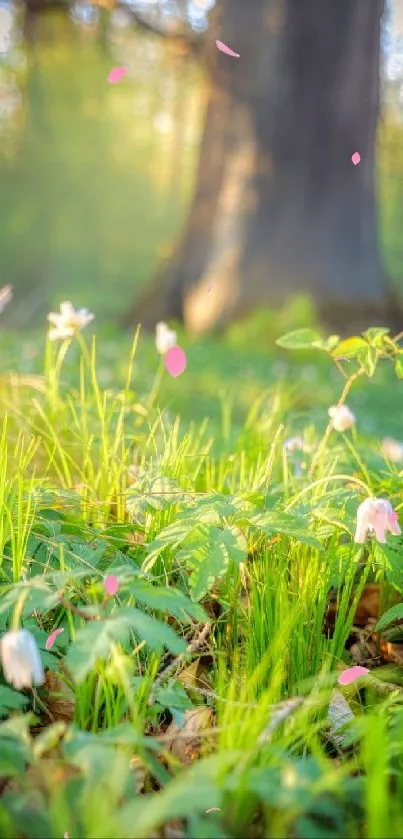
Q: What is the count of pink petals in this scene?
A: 7